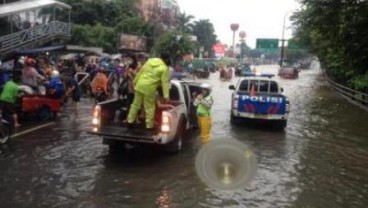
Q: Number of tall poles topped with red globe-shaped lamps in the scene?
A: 2